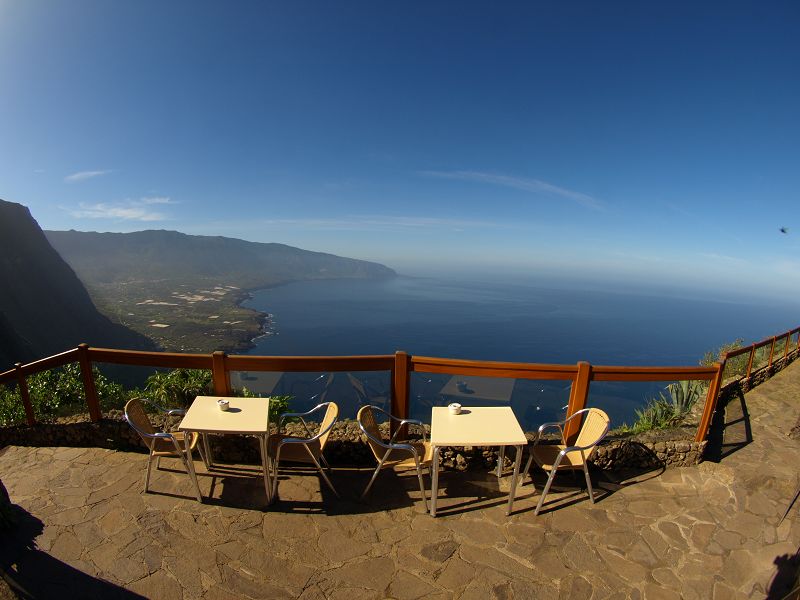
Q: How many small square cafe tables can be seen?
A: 2